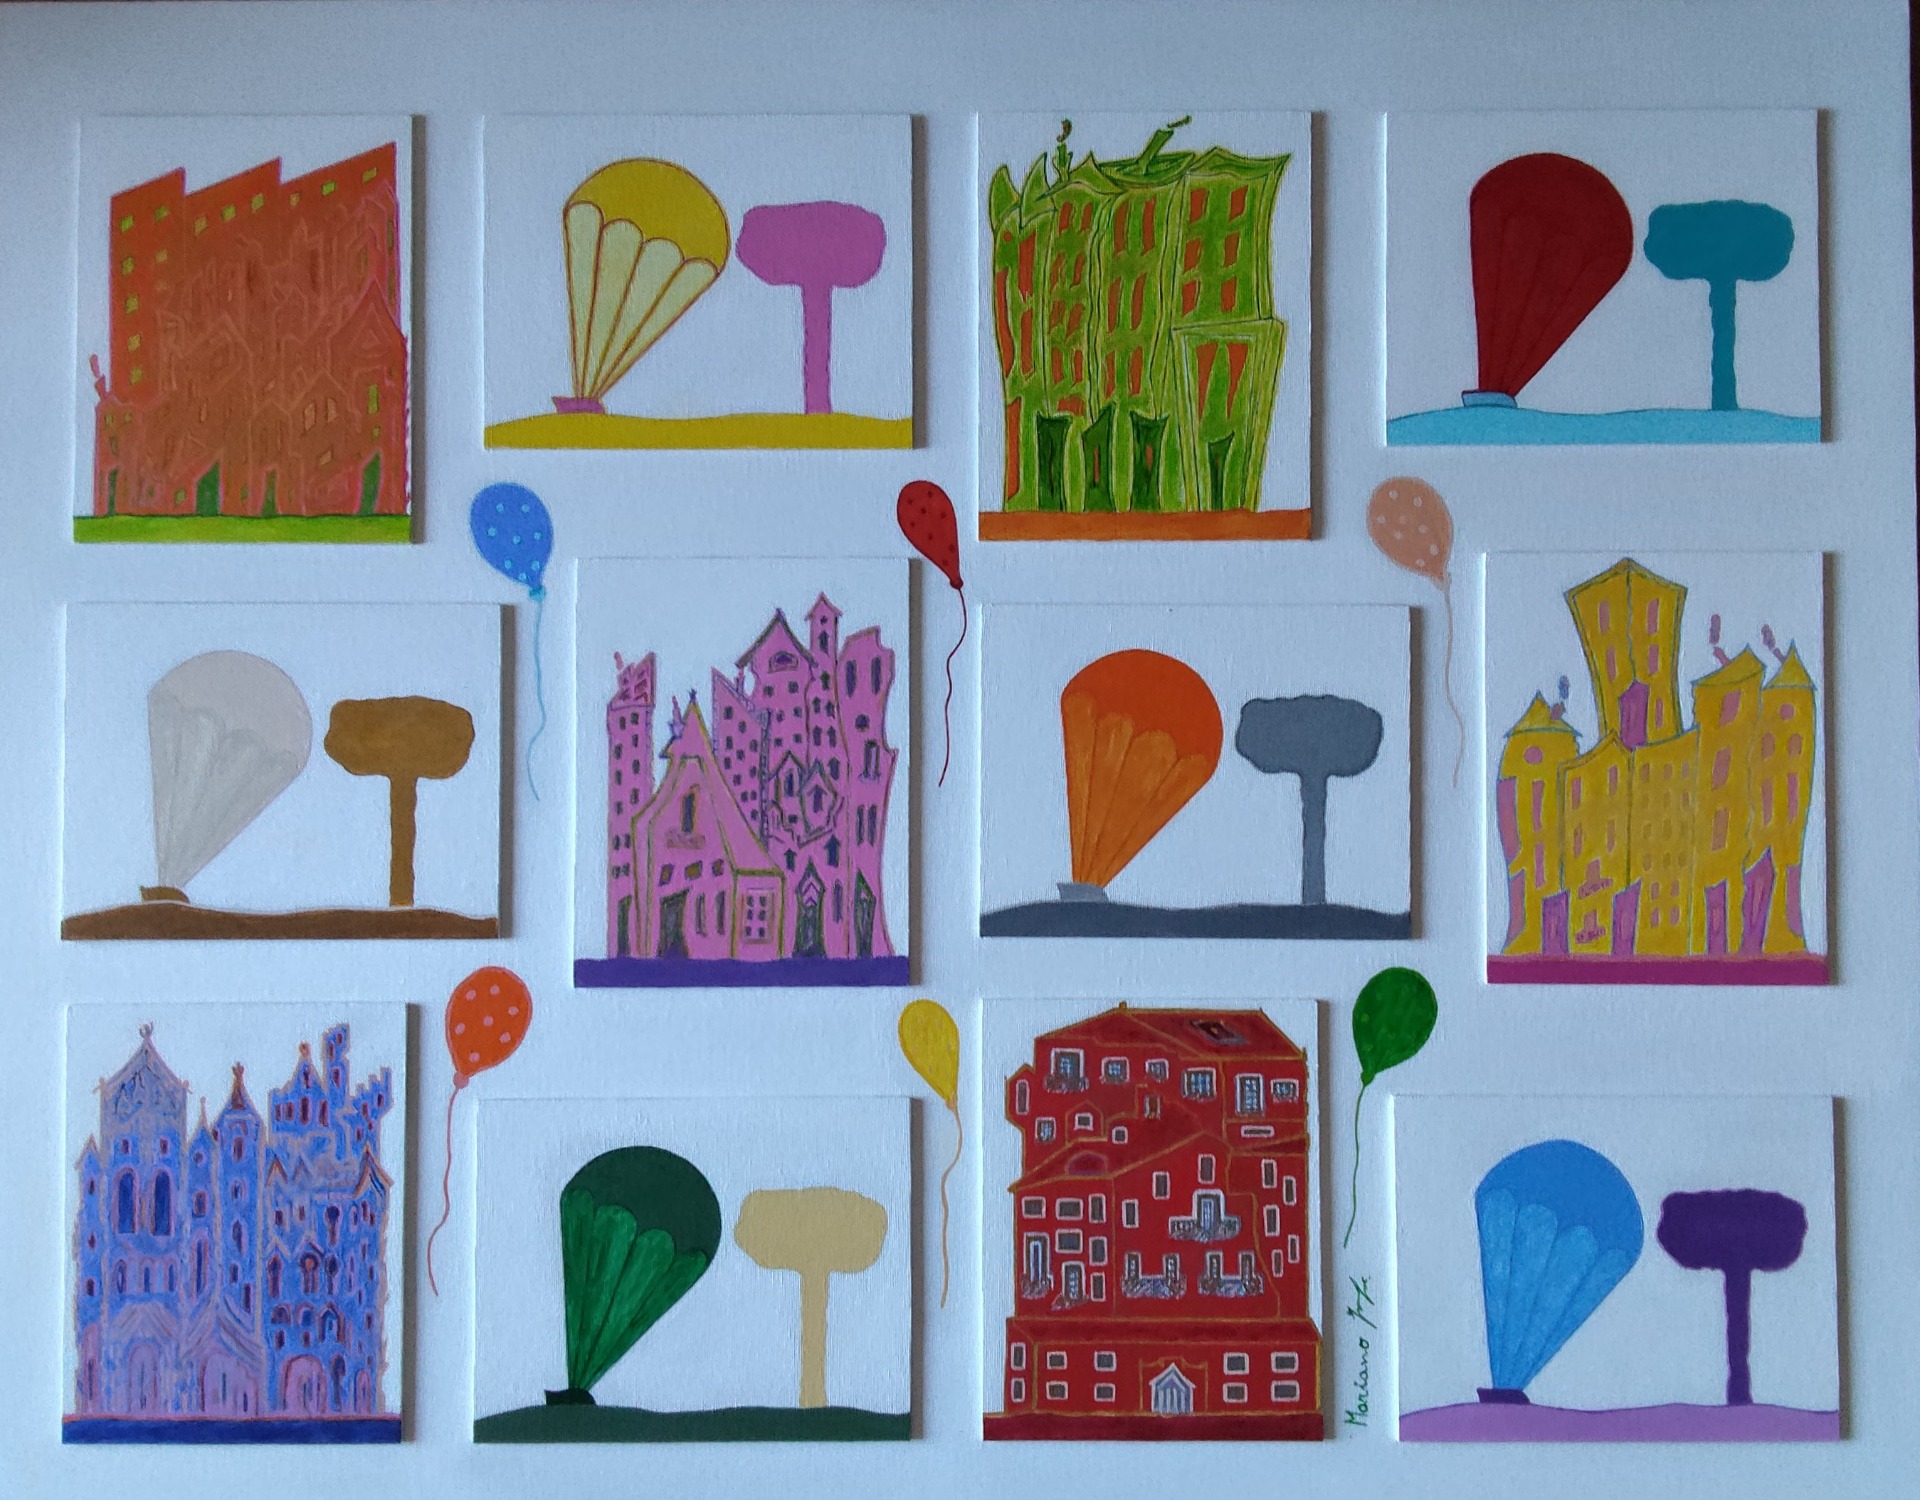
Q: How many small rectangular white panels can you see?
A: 12